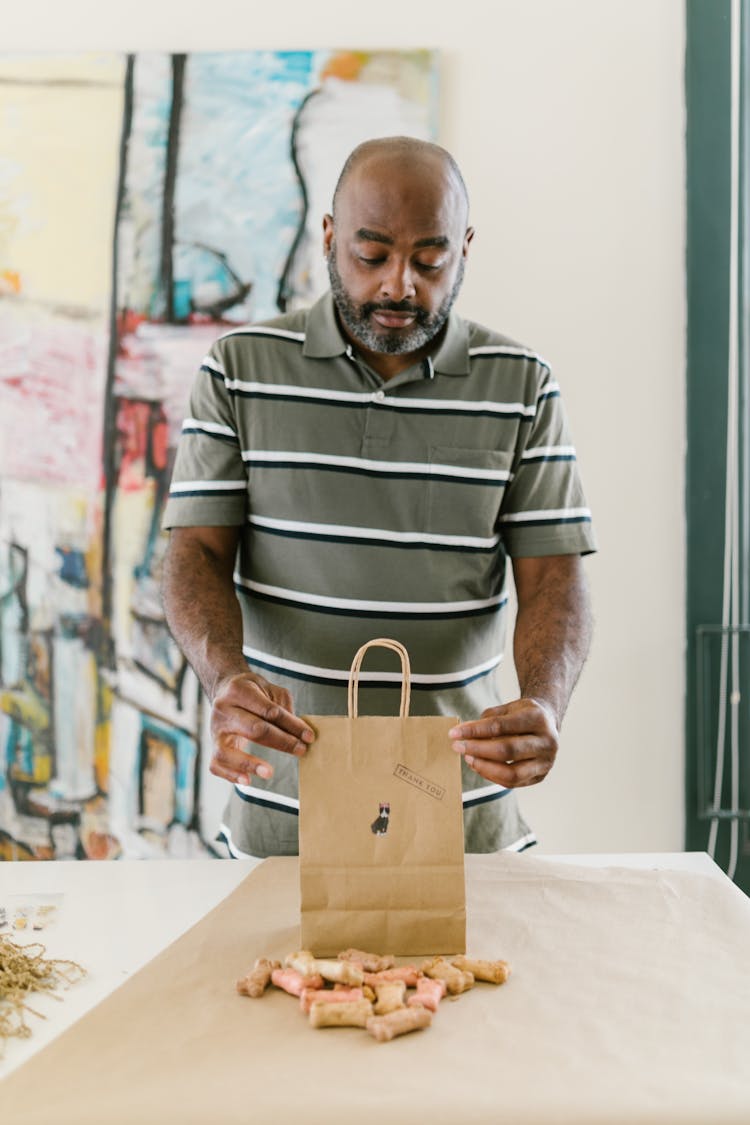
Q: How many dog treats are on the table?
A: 14